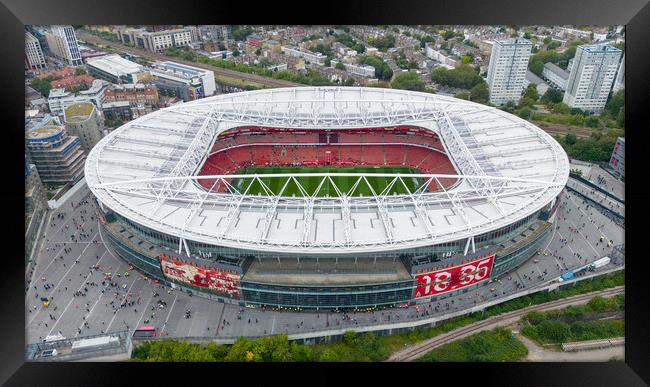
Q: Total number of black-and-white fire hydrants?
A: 0